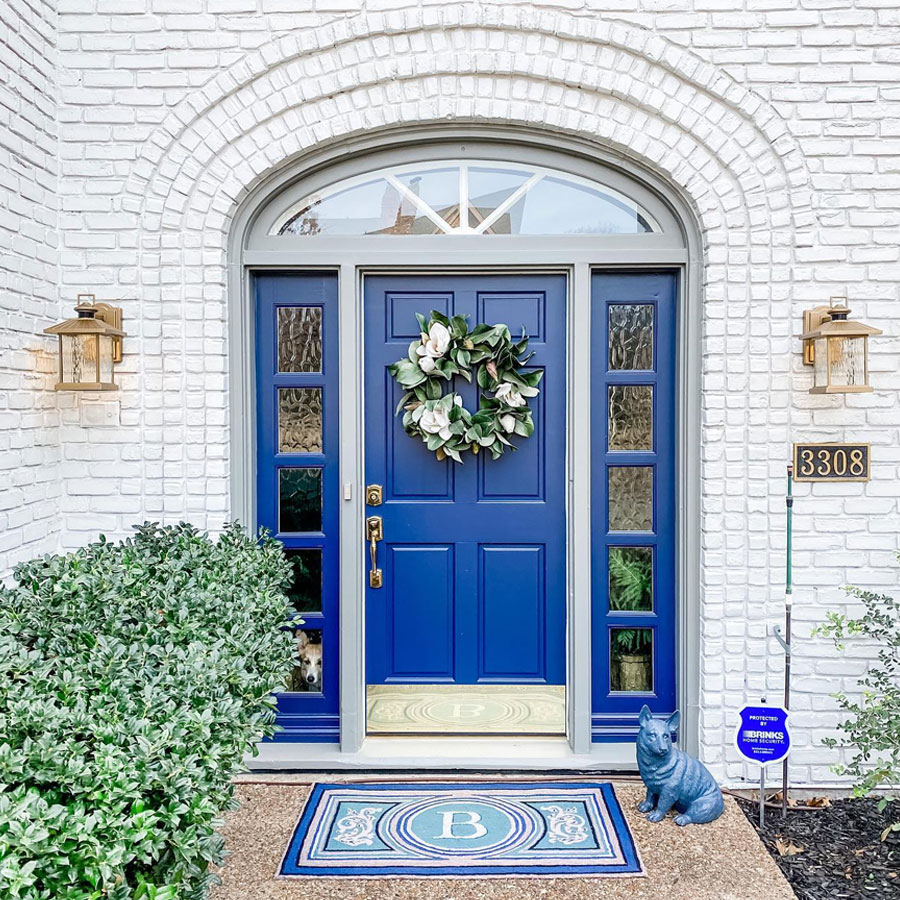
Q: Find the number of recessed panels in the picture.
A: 6